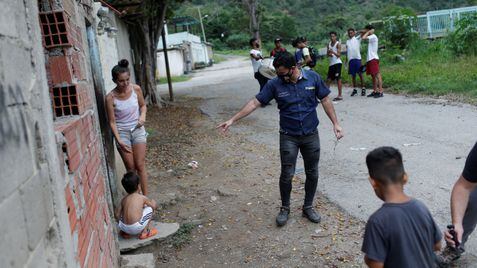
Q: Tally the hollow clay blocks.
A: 2